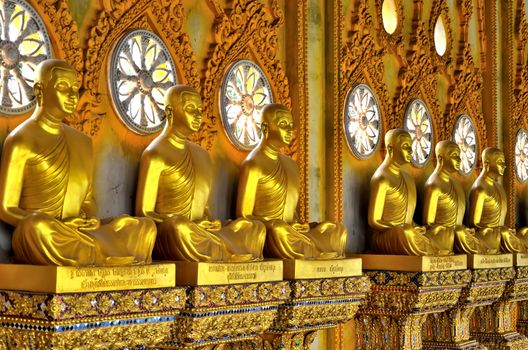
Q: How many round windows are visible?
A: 7